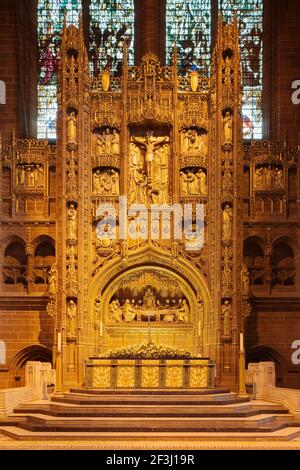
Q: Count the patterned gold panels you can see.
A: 5